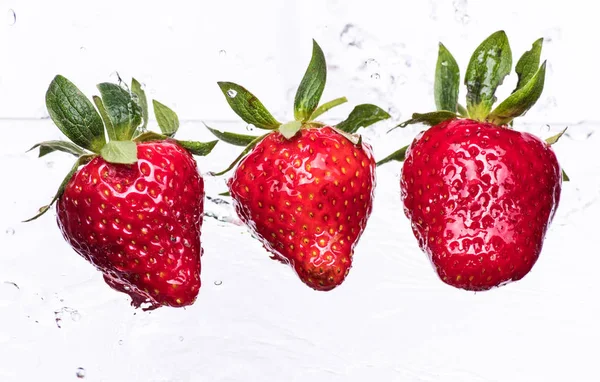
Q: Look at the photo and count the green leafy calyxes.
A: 3